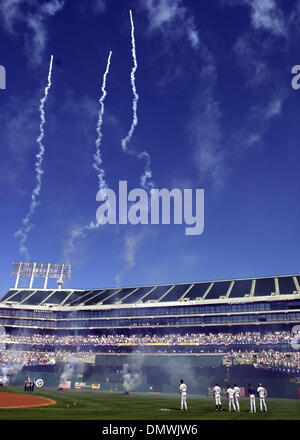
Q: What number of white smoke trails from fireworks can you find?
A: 3